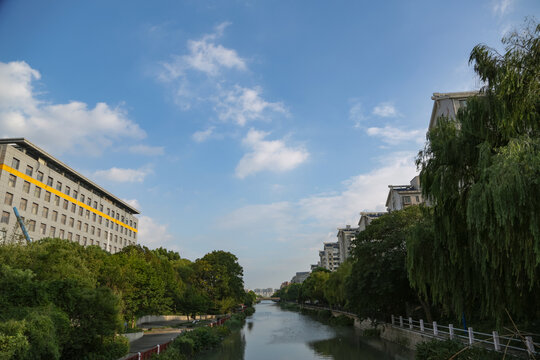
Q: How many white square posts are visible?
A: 9